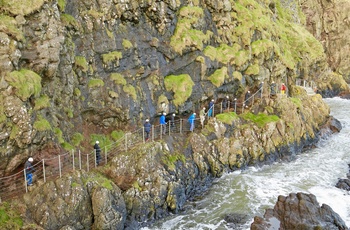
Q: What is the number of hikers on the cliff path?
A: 14